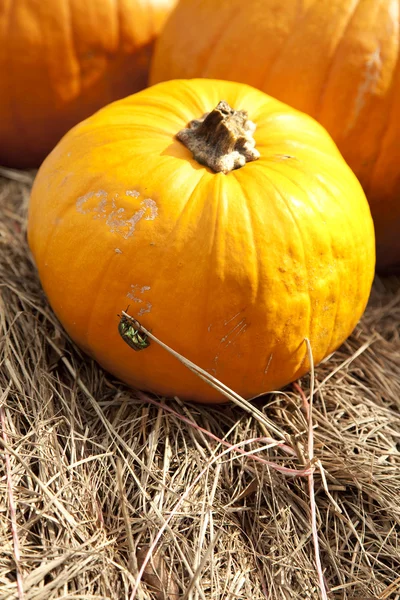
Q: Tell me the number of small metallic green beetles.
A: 1